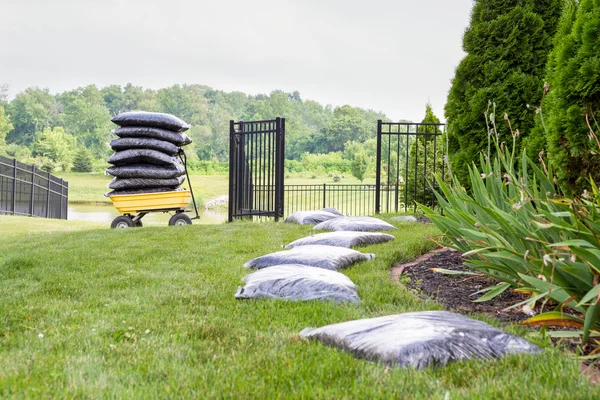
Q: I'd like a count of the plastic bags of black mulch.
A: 14